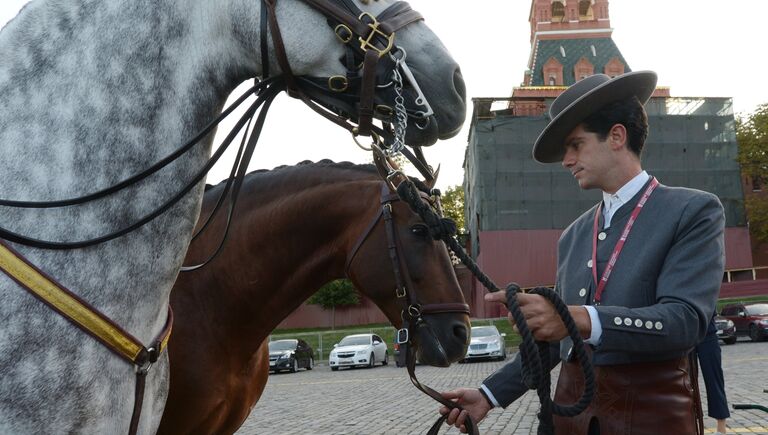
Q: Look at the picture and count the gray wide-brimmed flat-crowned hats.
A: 1